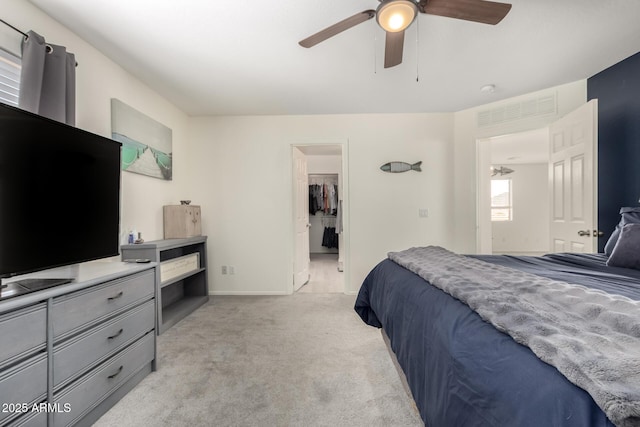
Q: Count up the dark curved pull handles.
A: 3